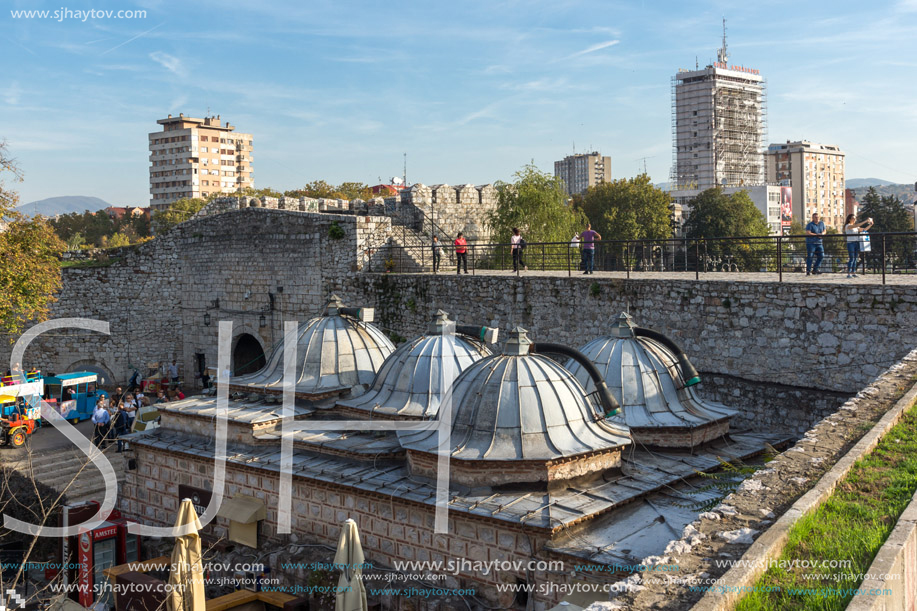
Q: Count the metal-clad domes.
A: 4